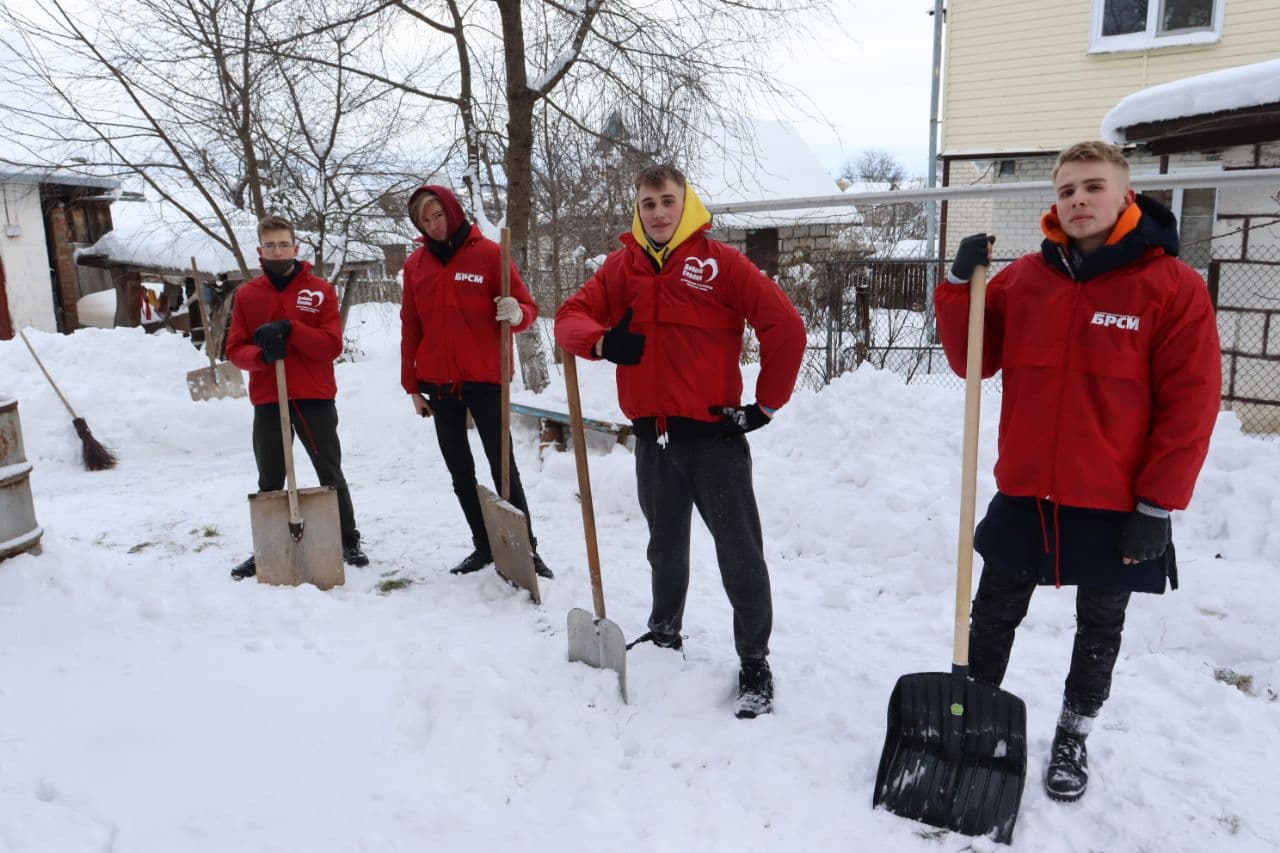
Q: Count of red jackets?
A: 4